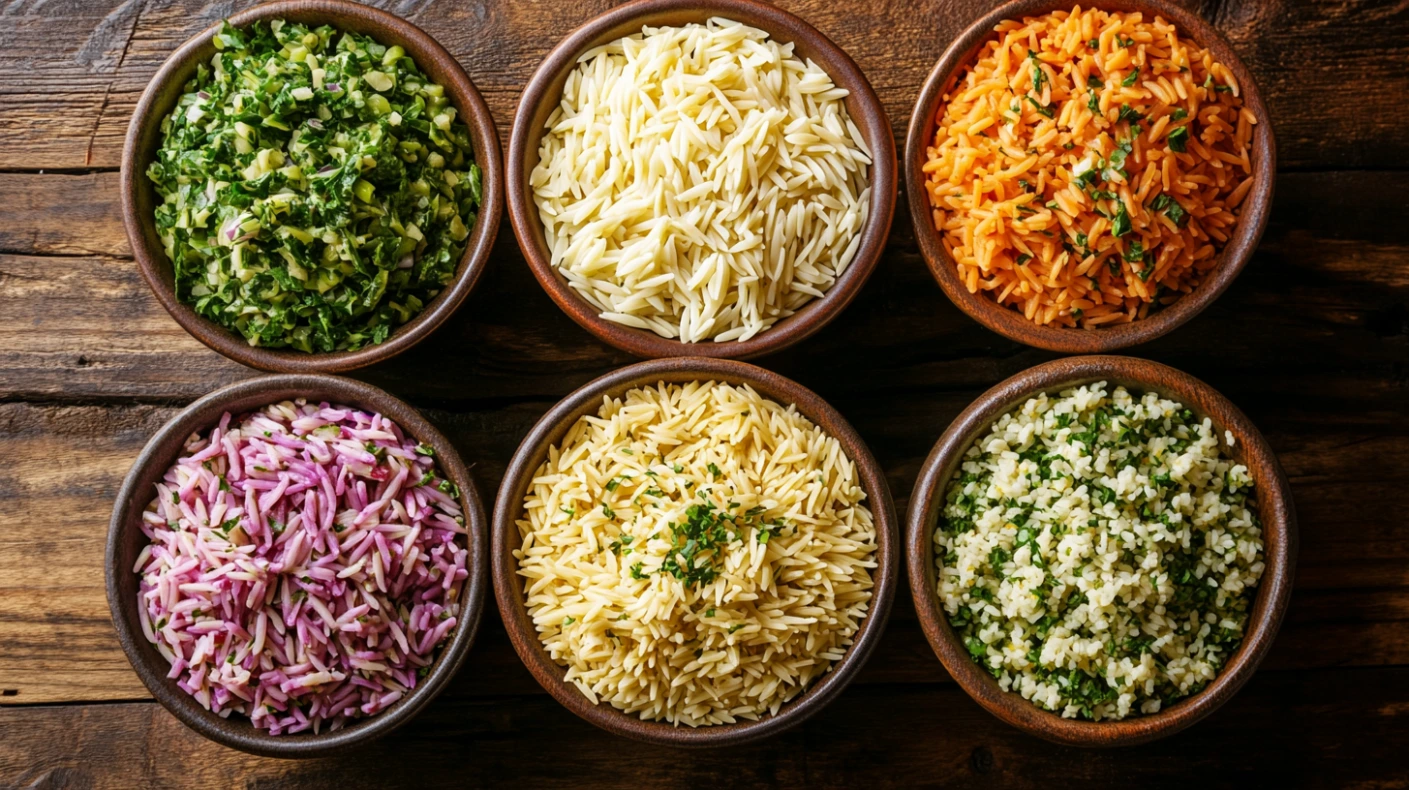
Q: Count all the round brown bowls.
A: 6